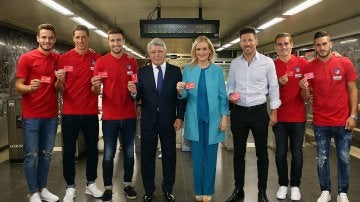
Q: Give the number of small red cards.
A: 8